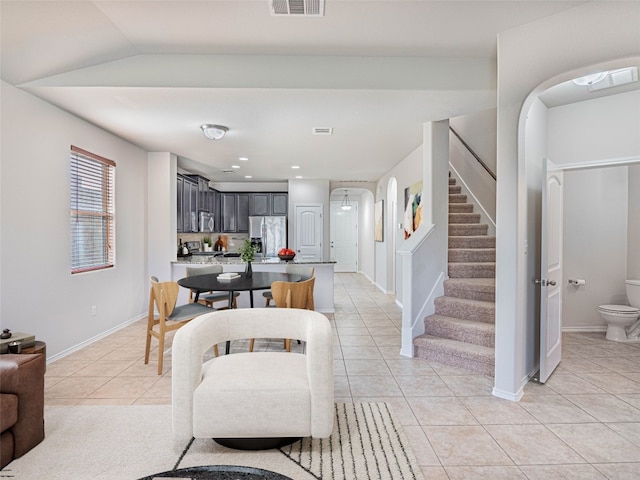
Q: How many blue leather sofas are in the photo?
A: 0